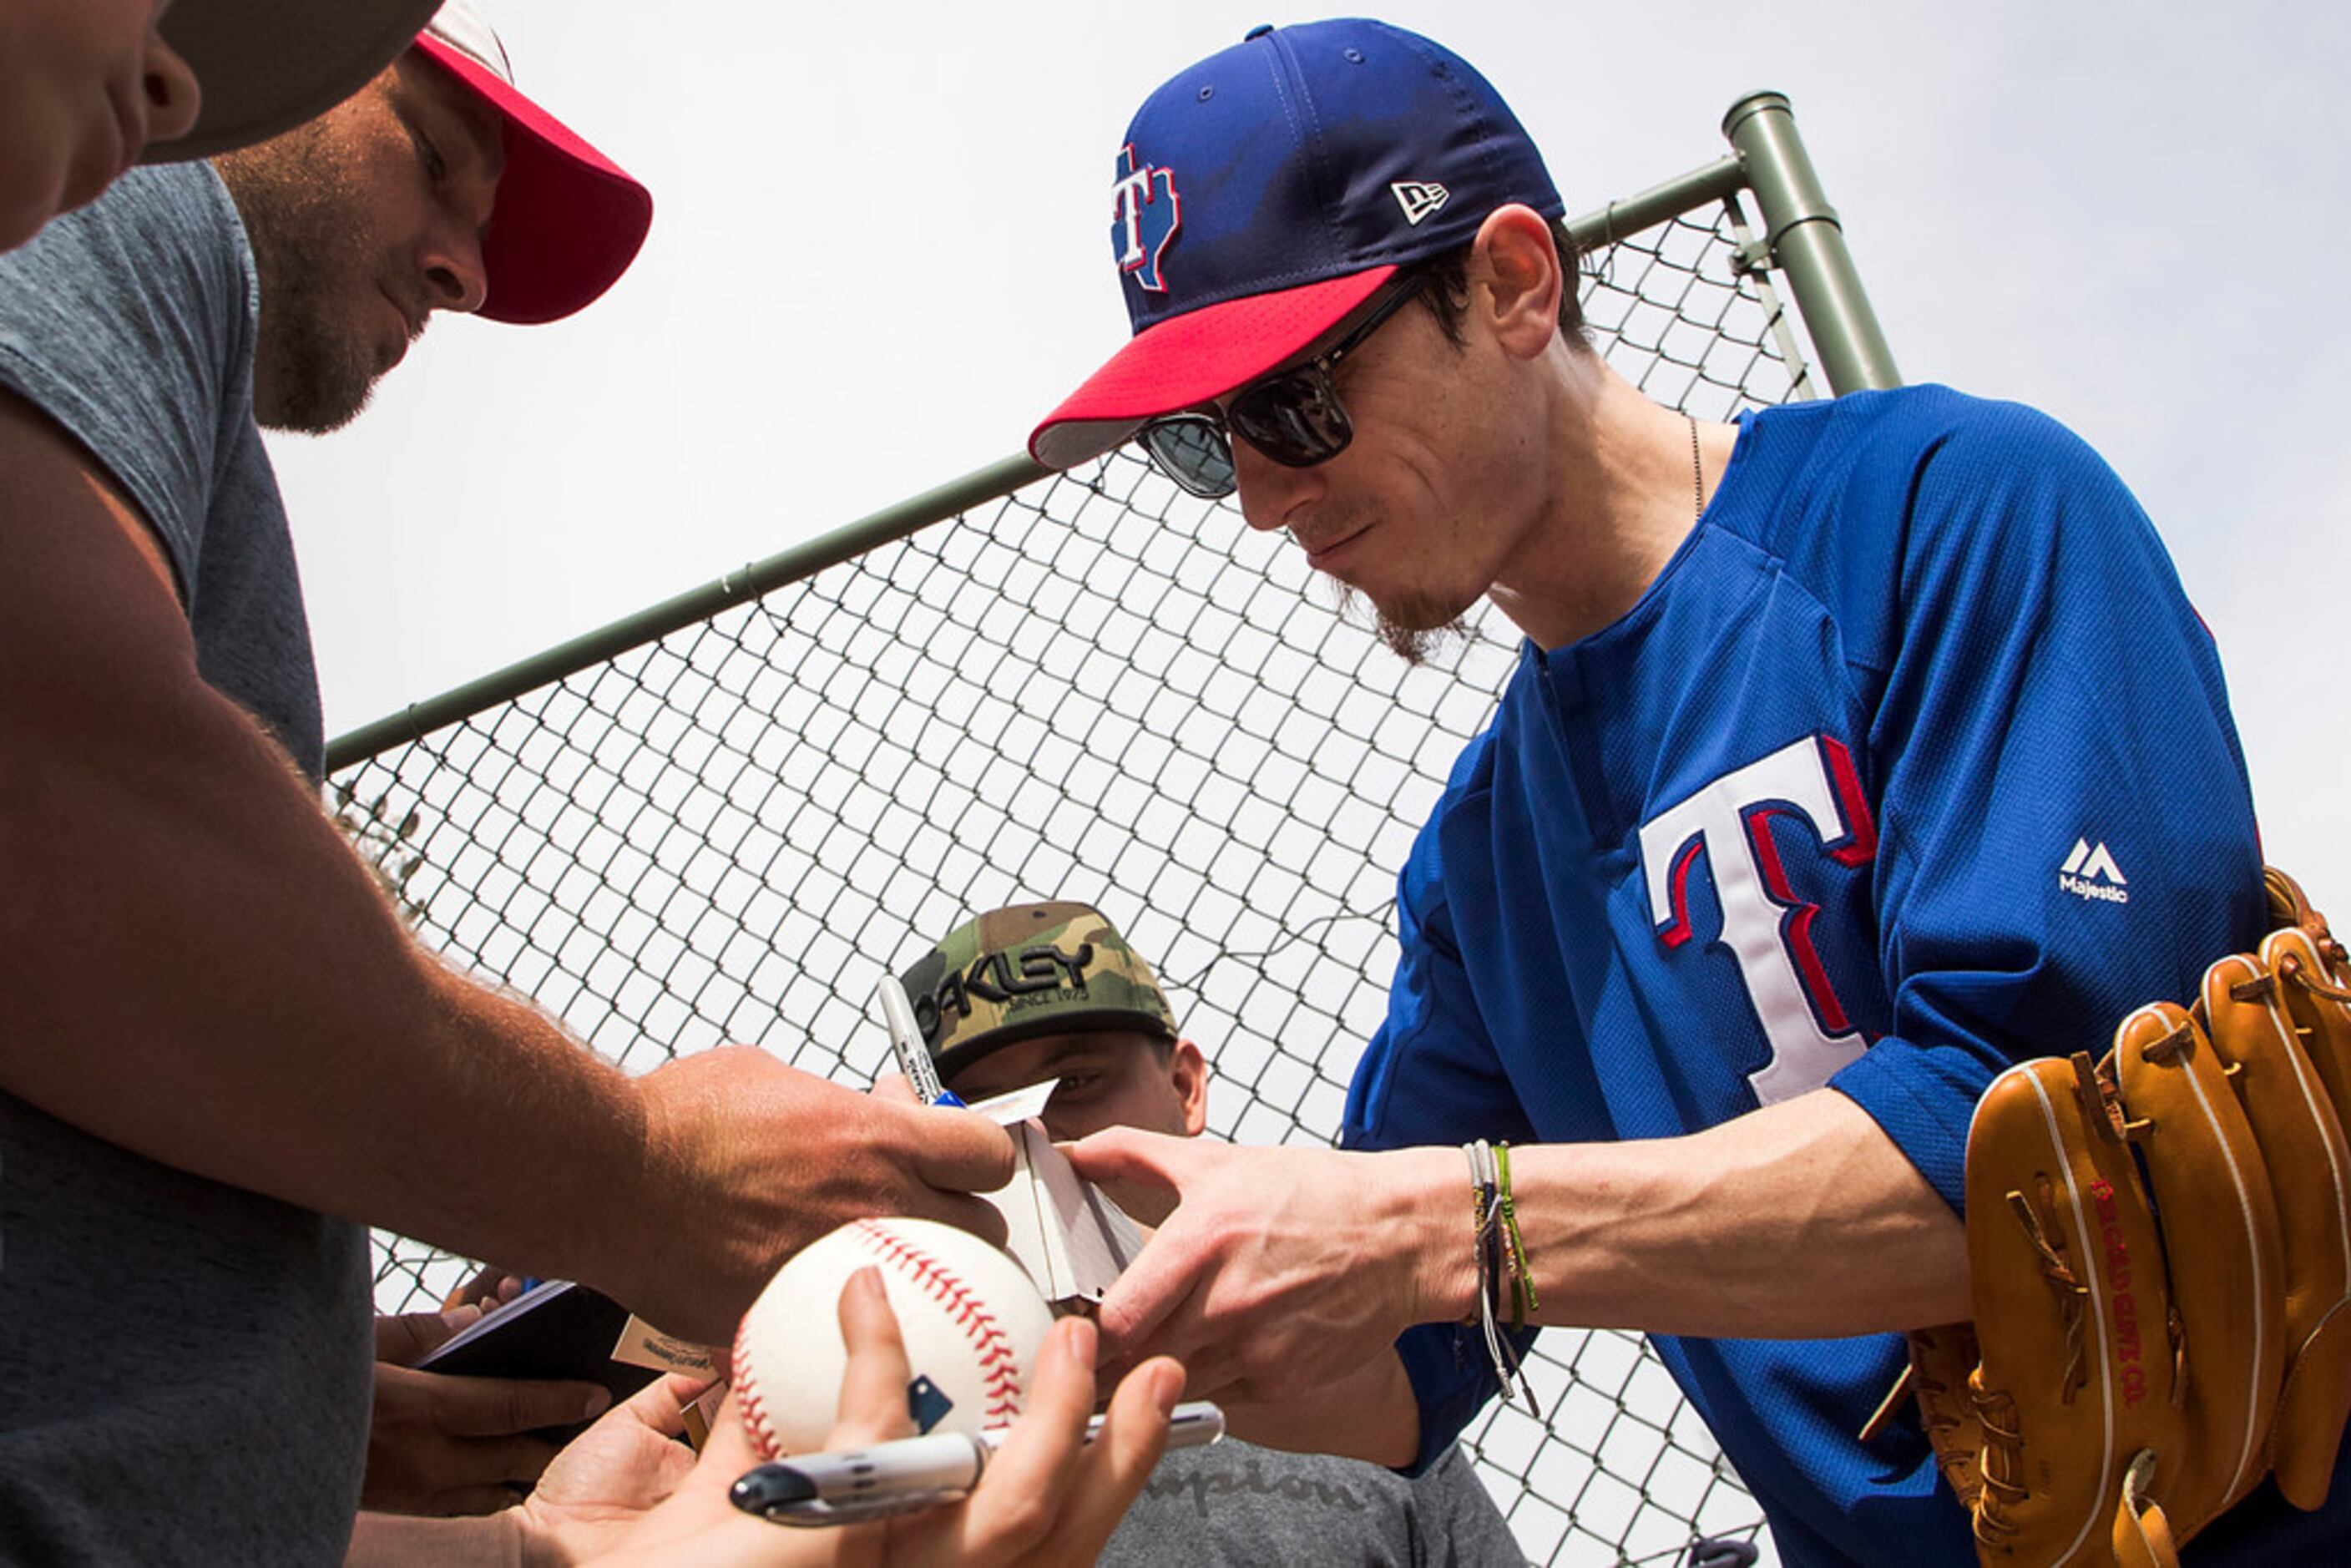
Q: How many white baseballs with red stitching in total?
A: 1